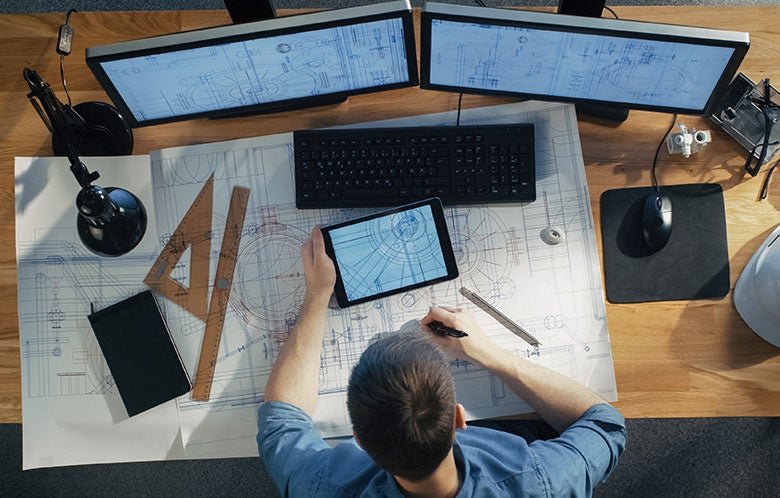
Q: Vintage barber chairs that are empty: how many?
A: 0